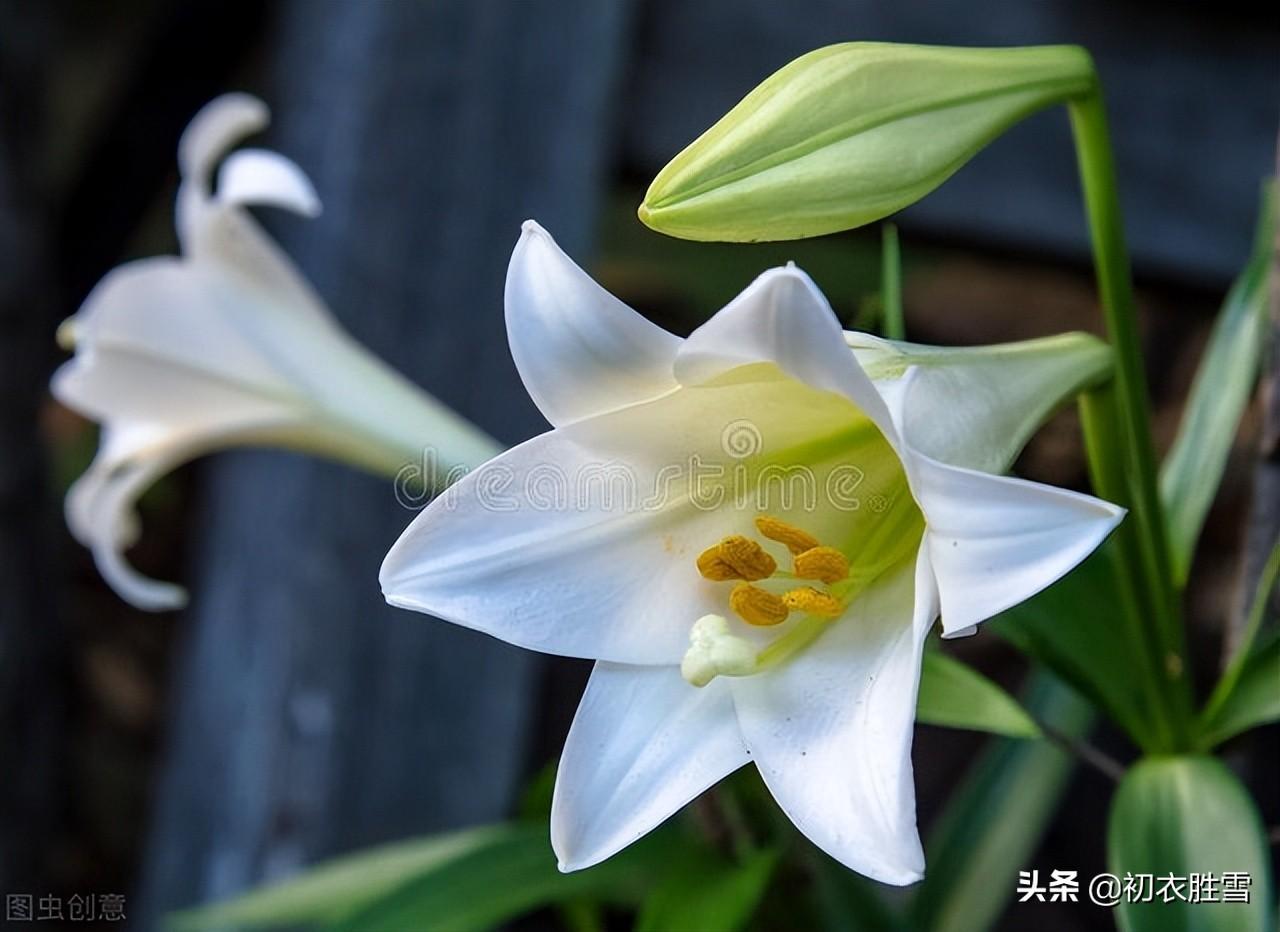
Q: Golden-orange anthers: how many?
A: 5